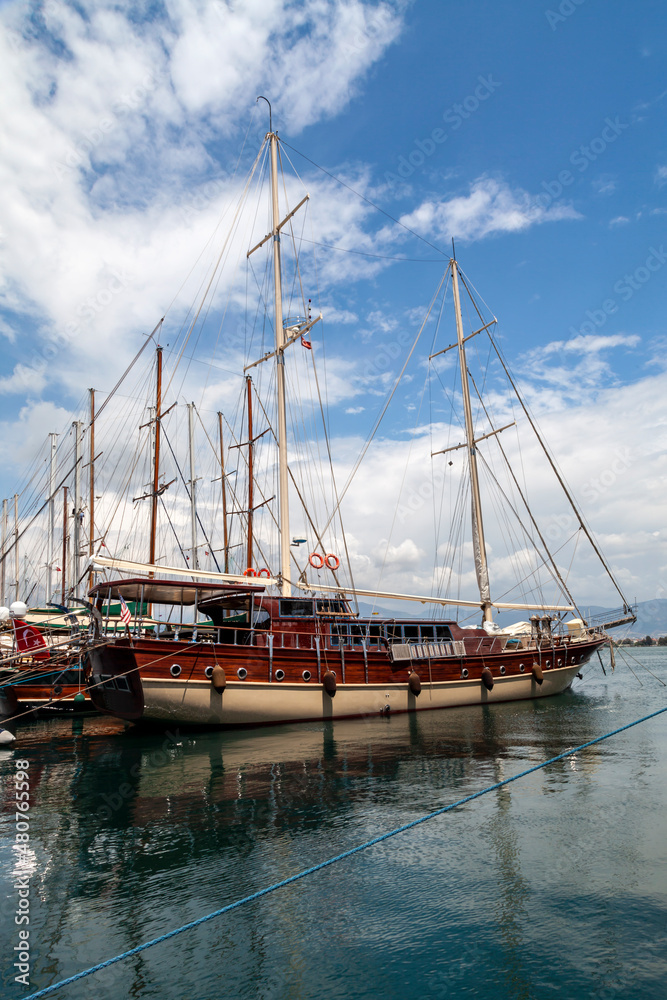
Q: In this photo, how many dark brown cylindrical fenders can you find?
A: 5